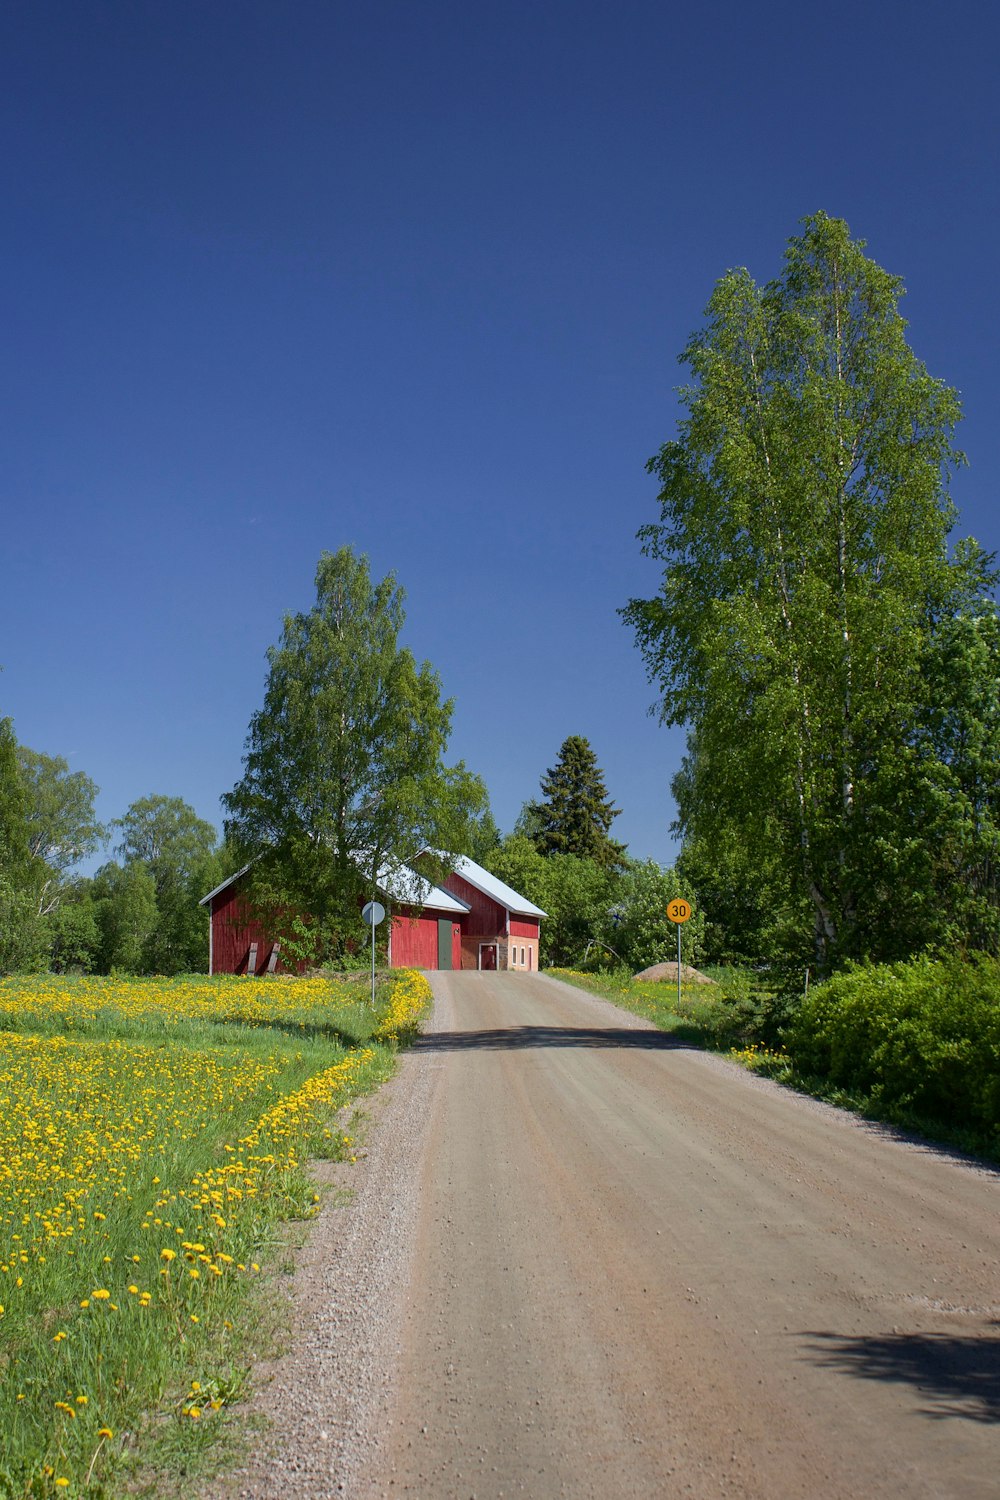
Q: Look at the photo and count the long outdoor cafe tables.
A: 0